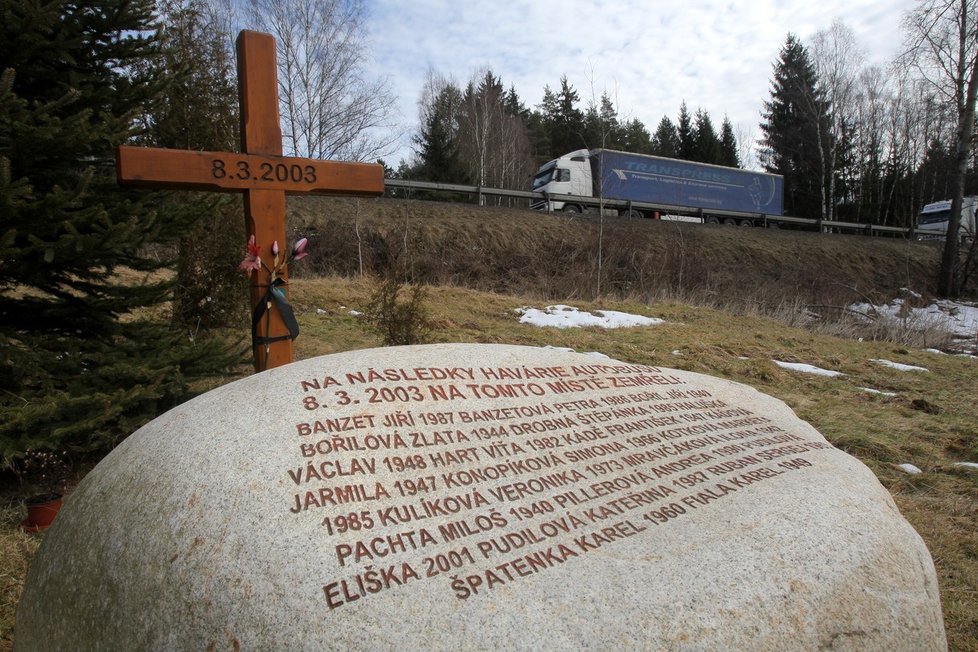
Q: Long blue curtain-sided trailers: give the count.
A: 1